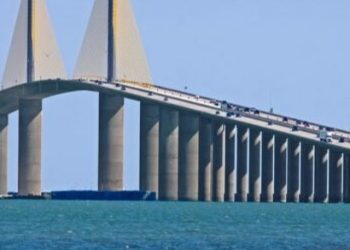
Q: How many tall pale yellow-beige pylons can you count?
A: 2